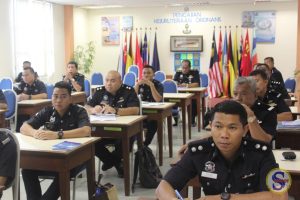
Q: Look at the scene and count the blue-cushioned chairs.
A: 11